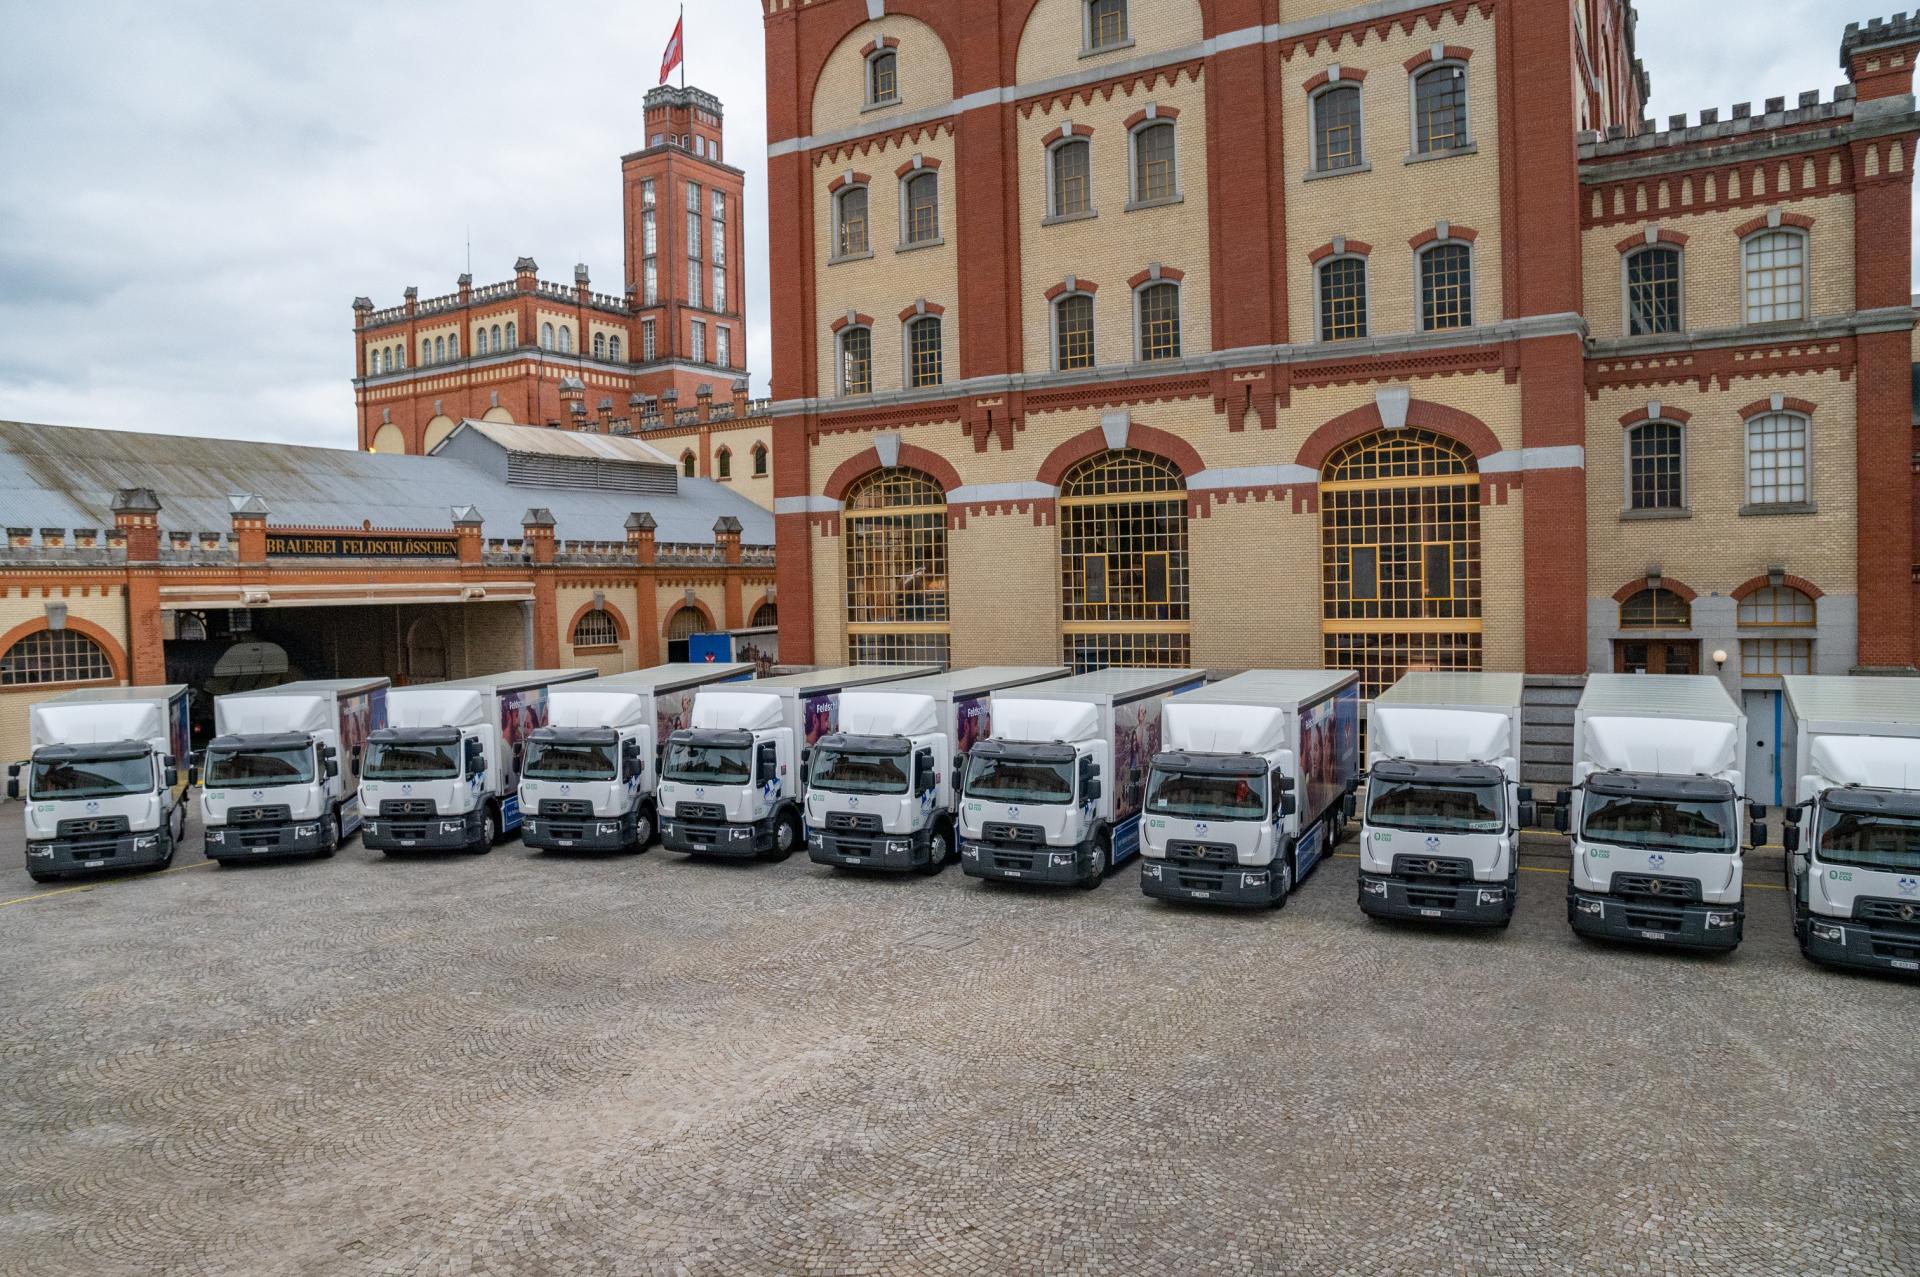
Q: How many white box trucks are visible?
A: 11